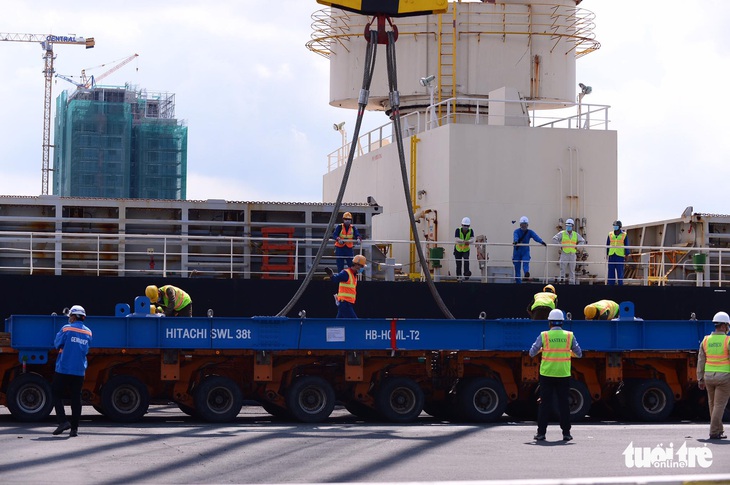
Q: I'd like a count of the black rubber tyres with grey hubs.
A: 8